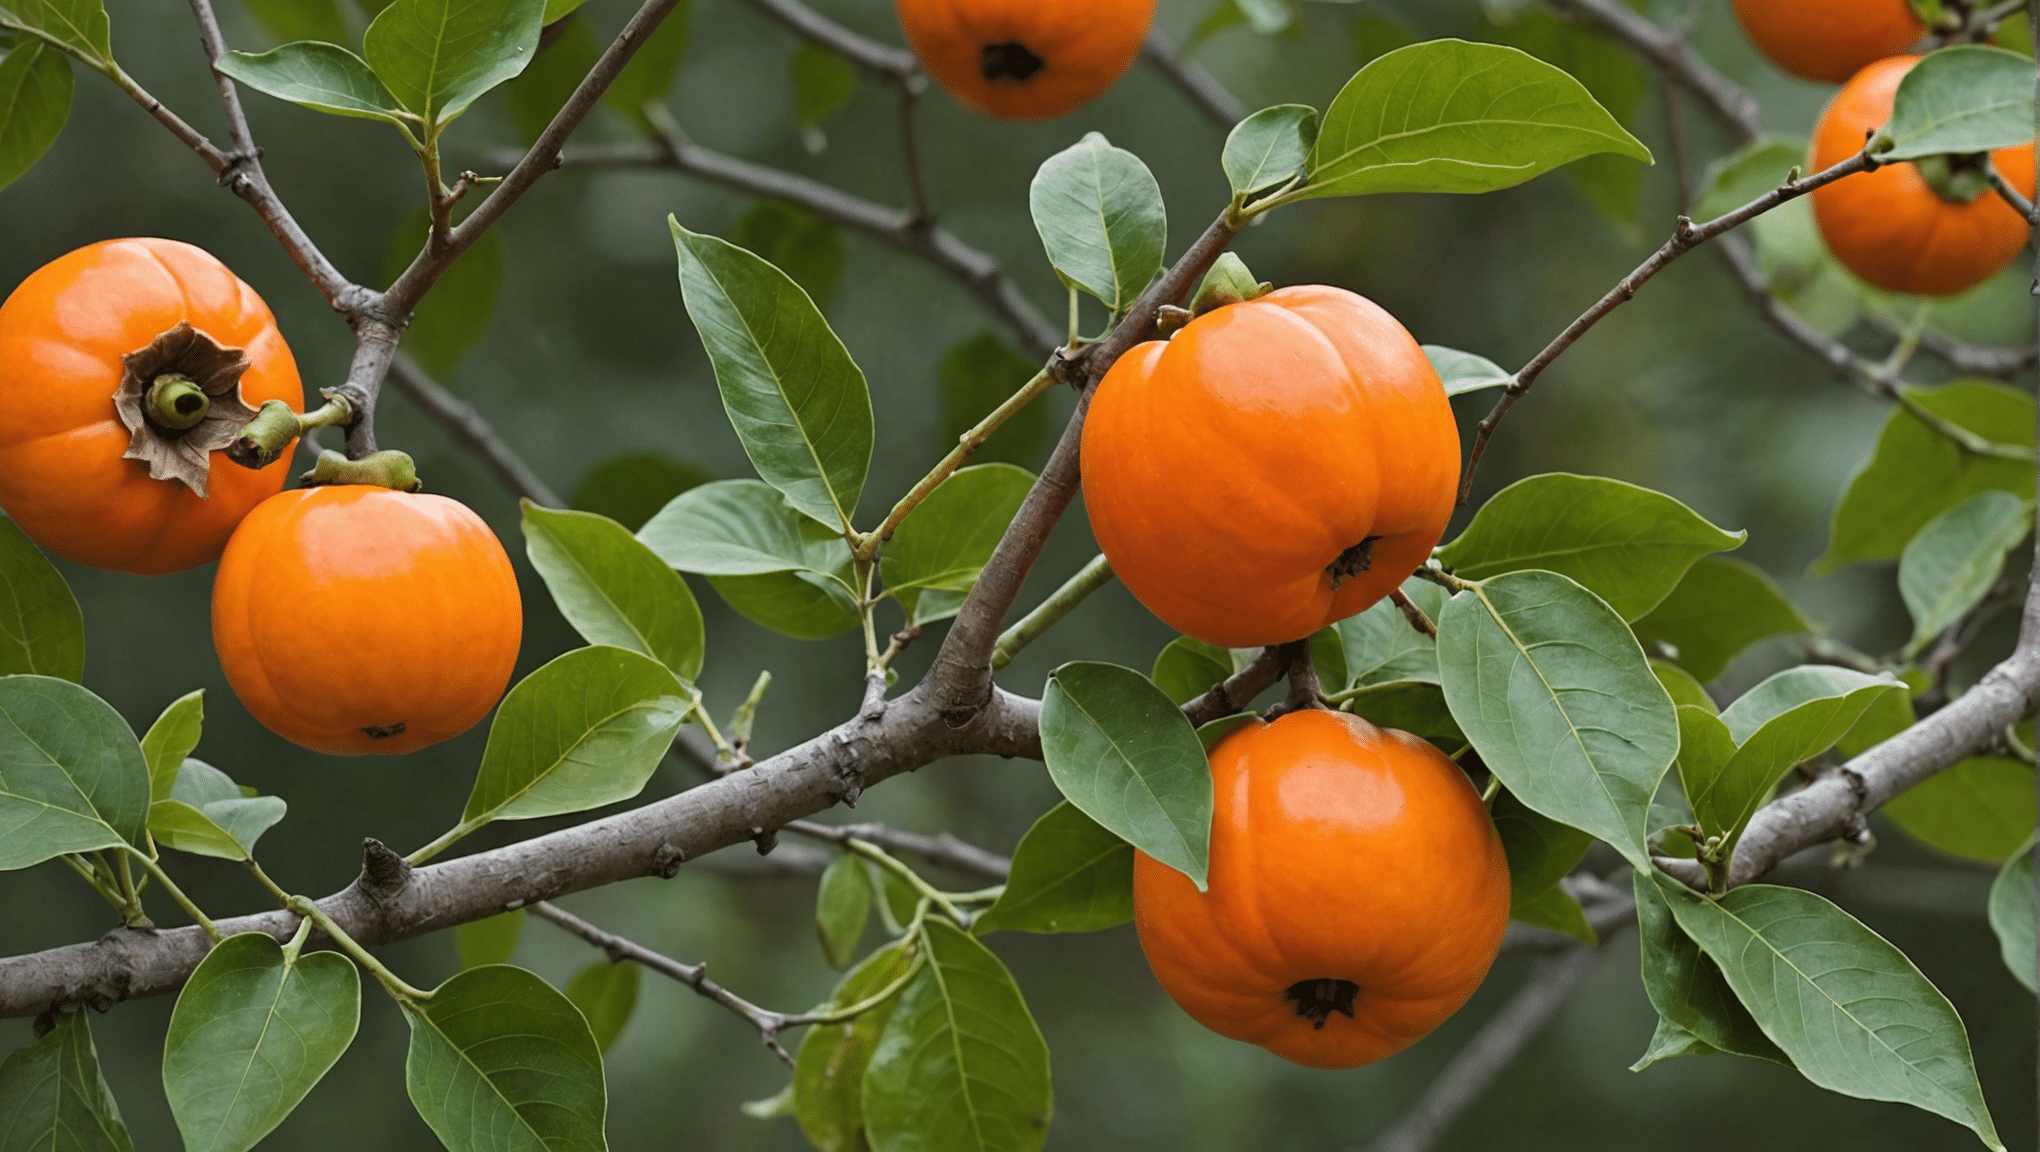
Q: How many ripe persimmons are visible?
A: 7